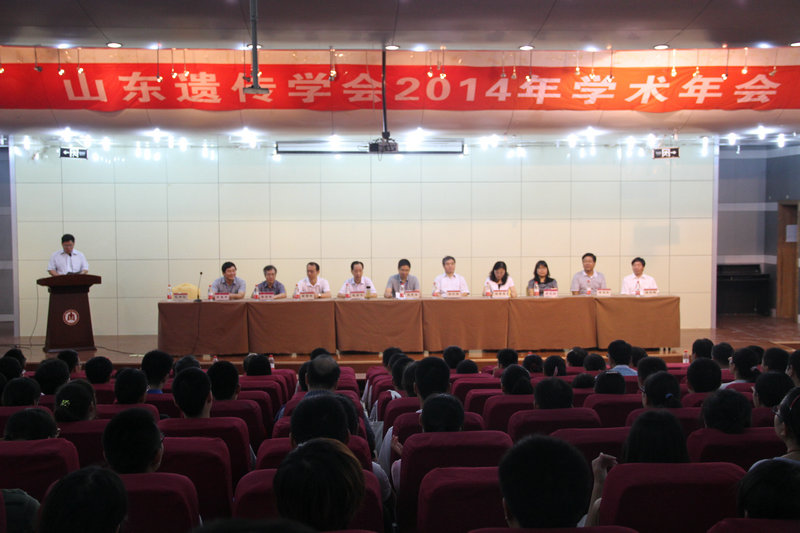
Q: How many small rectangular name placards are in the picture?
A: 11